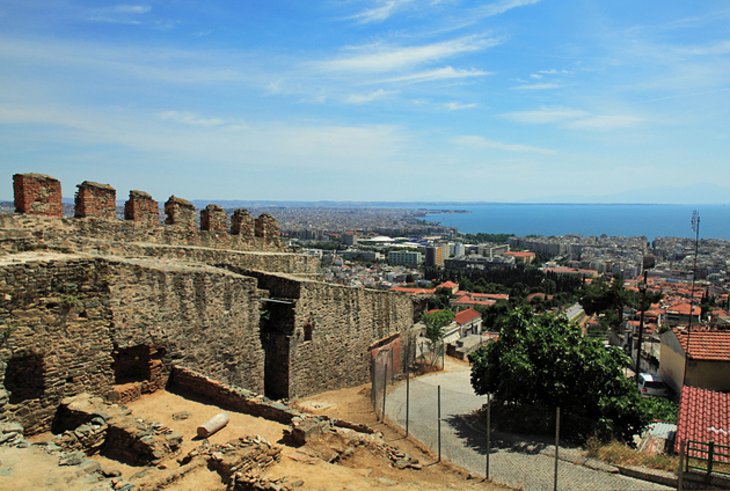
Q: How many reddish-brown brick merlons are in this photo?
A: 7